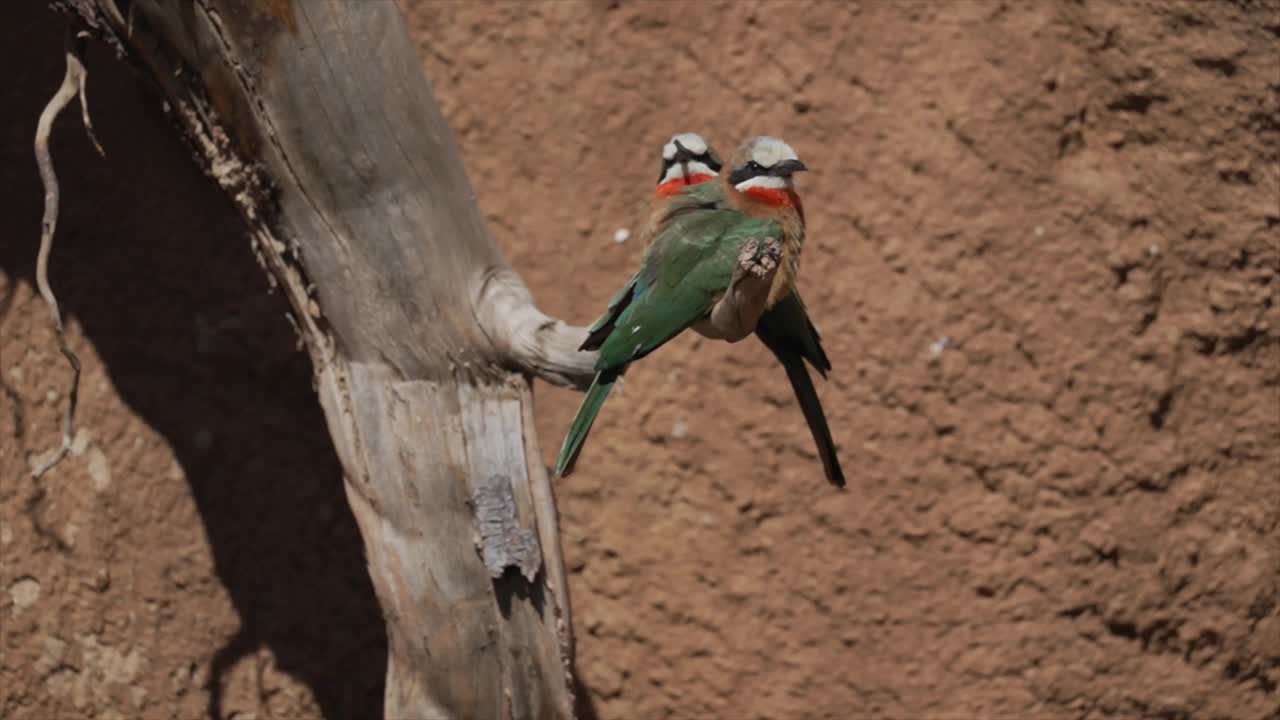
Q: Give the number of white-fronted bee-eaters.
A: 2